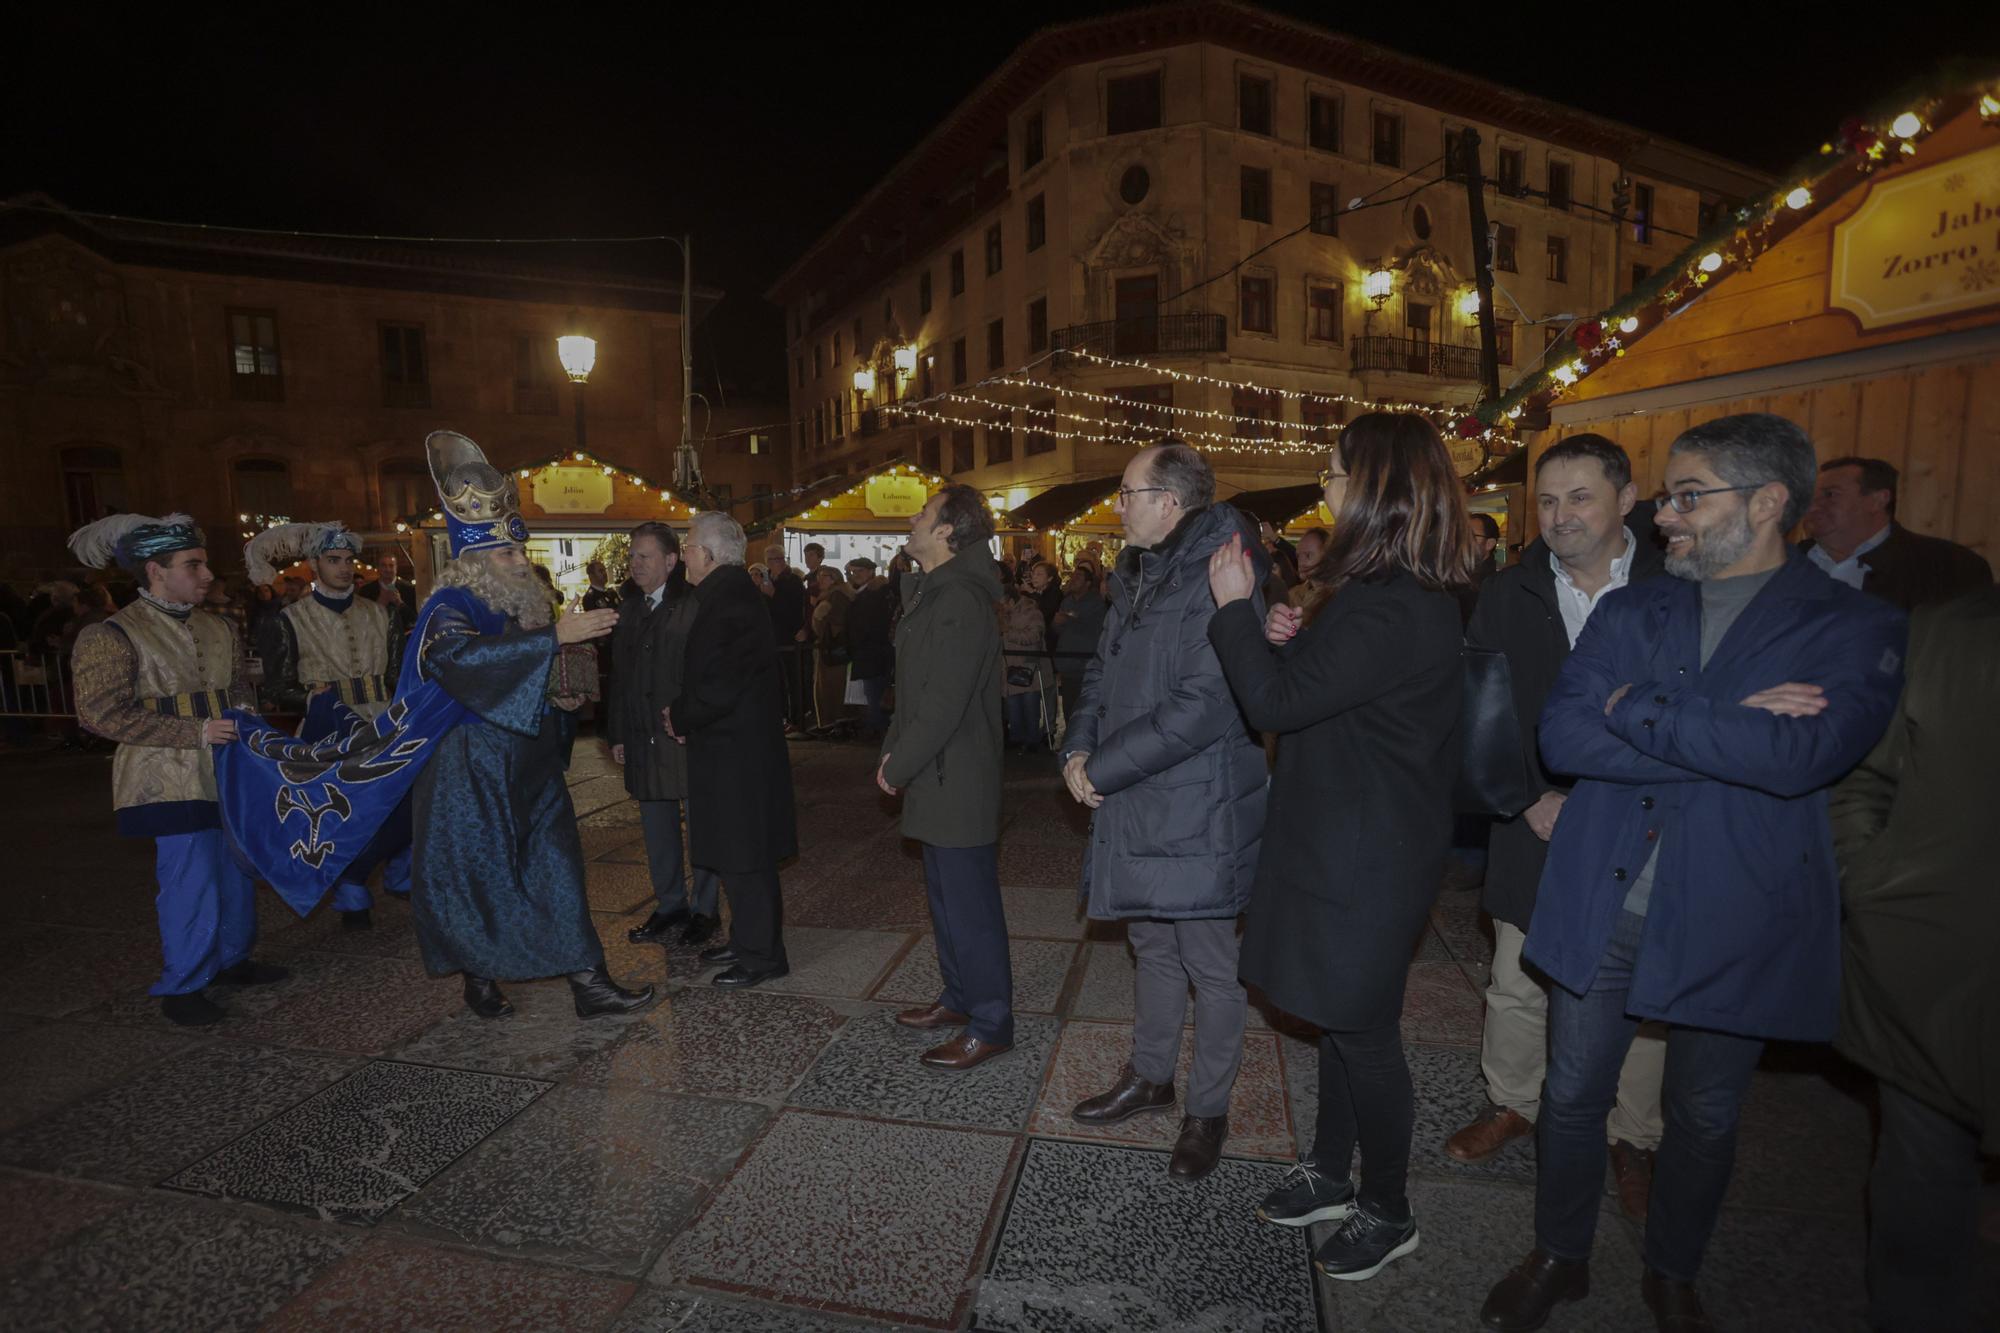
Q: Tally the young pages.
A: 2